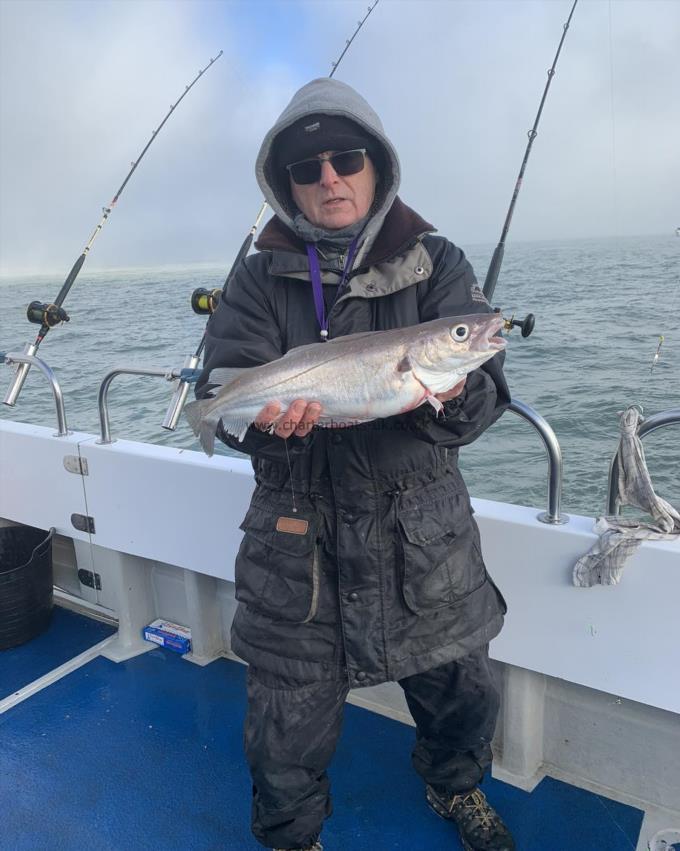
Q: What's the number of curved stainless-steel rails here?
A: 4